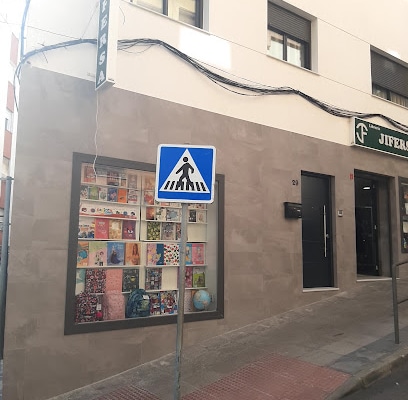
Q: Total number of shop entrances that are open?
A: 1